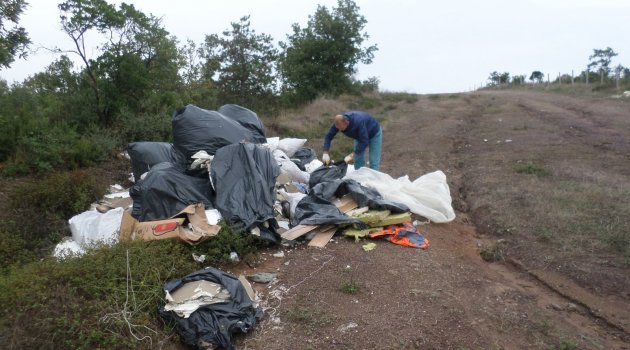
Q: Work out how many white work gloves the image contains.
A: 2